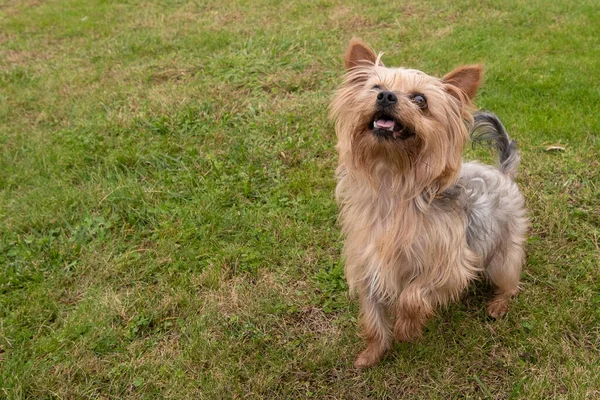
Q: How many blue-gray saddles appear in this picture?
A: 1